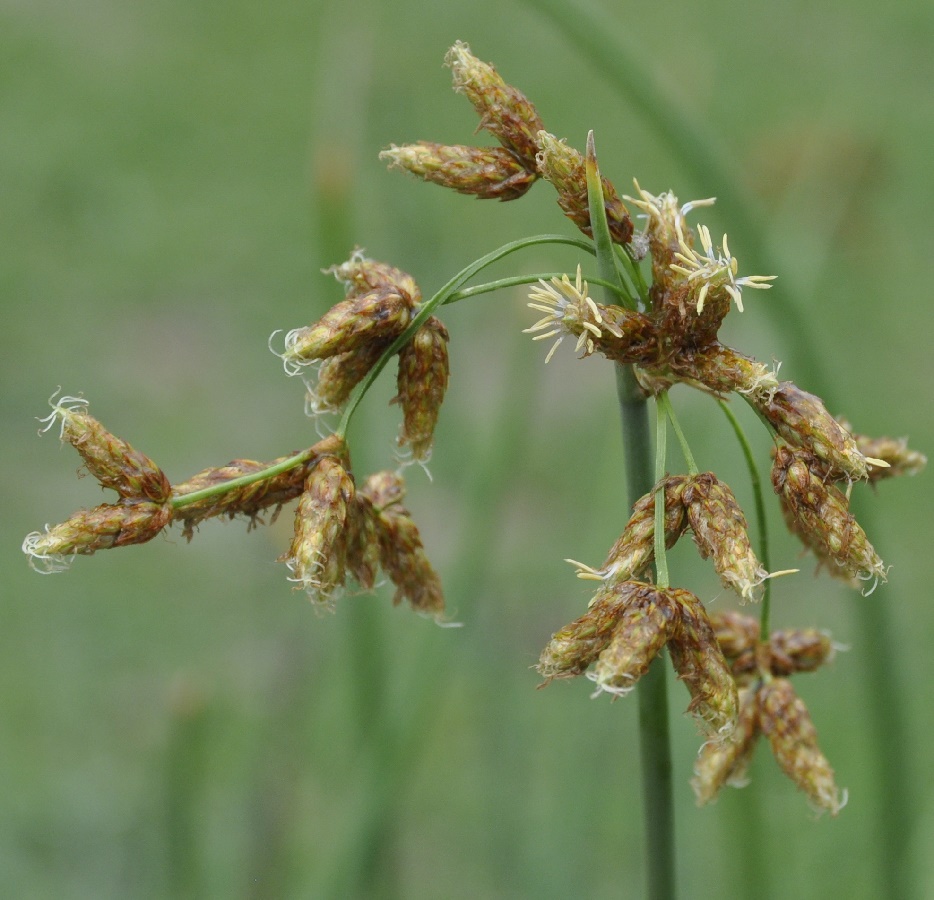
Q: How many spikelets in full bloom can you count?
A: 3